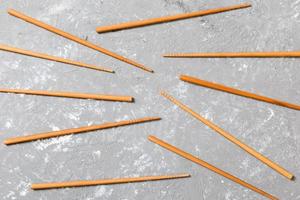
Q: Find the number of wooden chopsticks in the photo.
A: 10